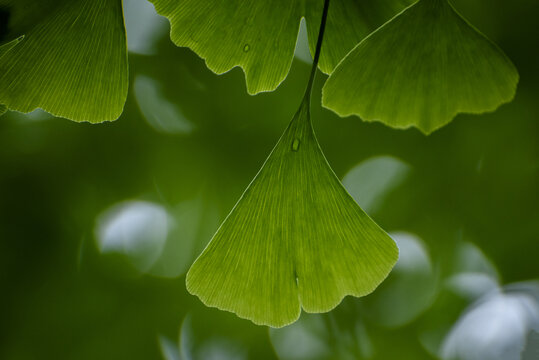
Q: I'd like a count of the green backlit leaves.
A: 4